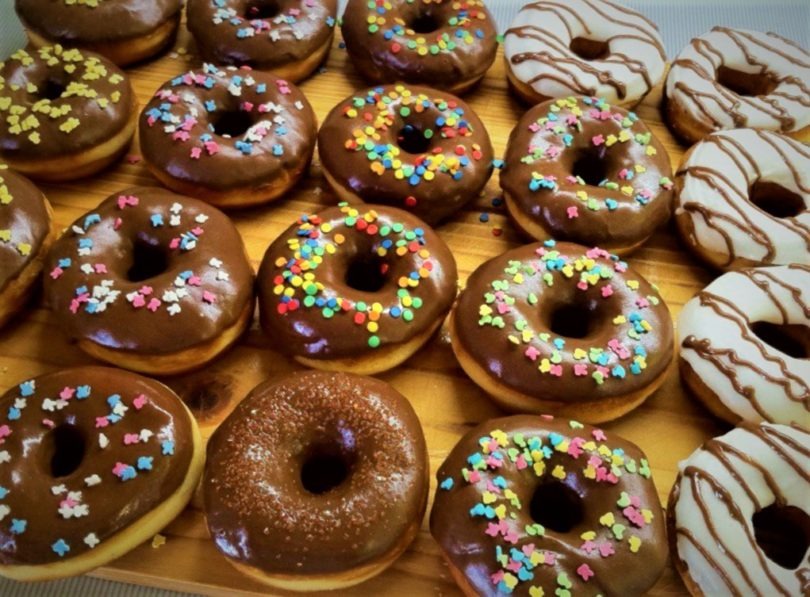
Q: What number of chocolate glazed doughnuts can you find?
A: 14